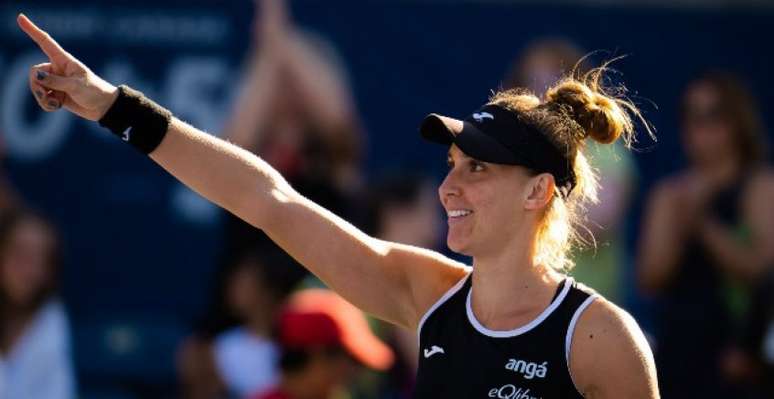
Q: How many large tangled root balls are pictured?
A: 0